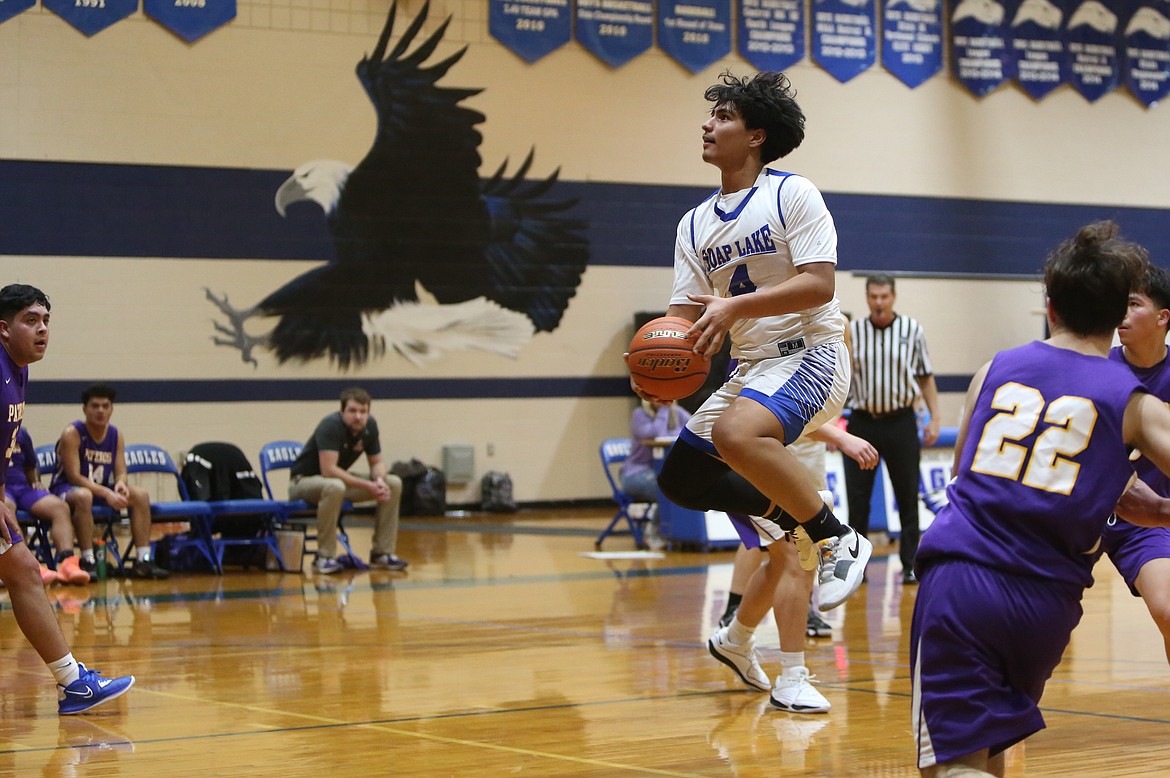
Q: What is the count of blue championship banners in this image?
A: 13